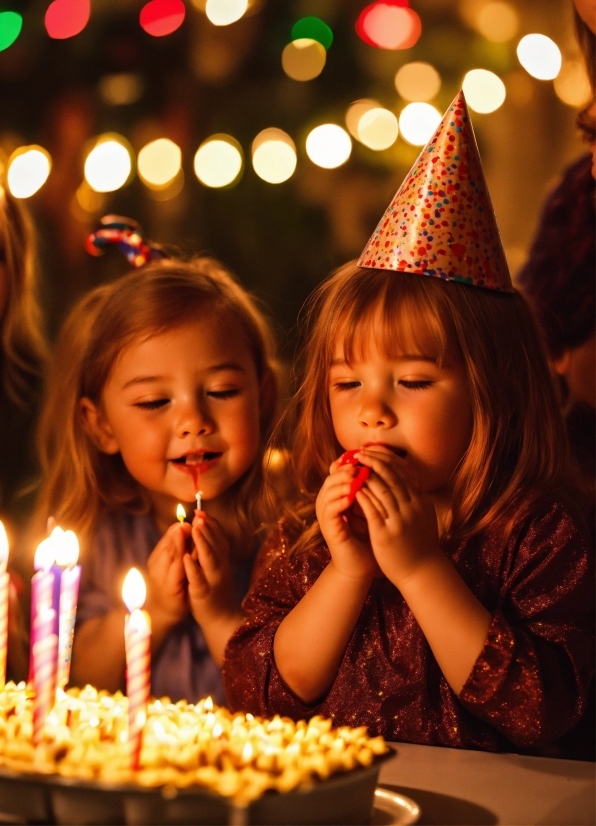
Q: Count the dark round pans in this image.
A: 1